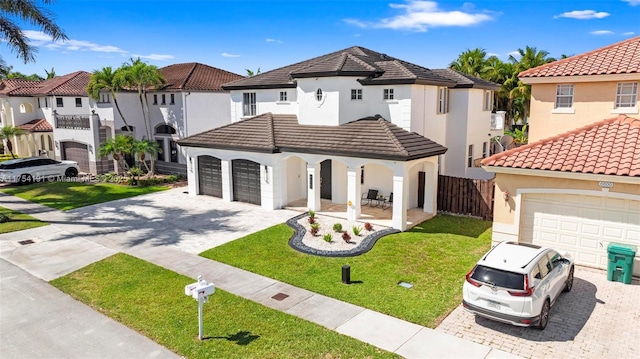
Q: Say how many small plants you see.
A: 9